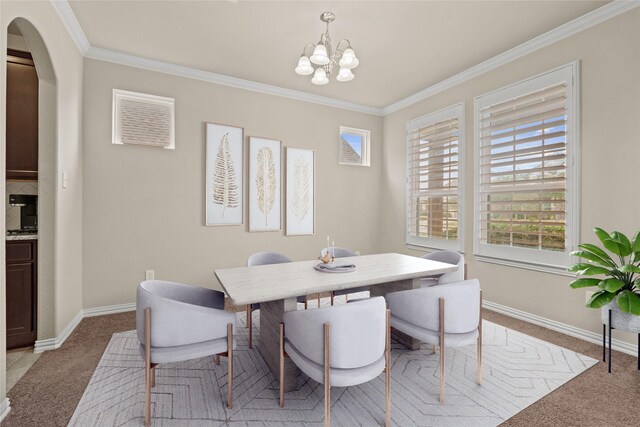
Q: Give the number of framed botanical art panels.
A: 3